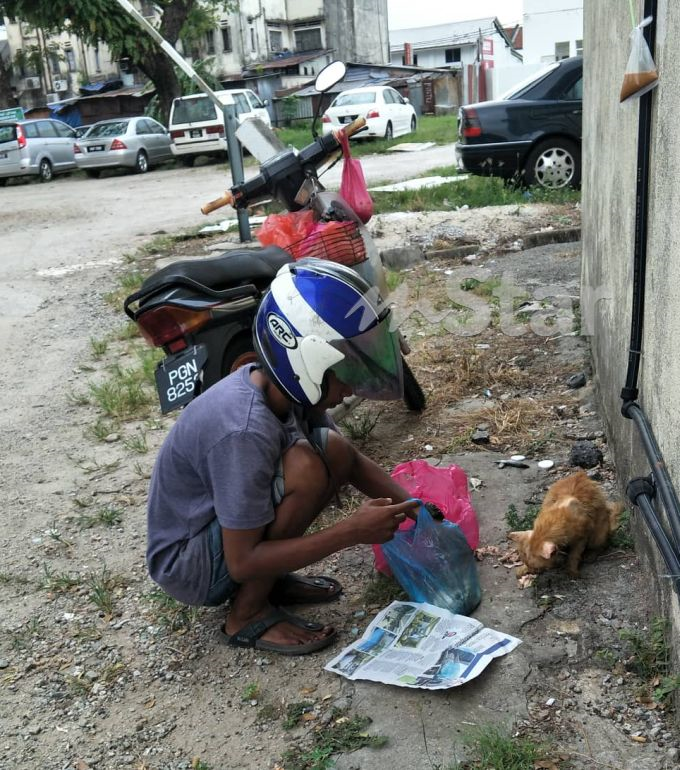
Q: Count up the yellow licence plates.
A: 0